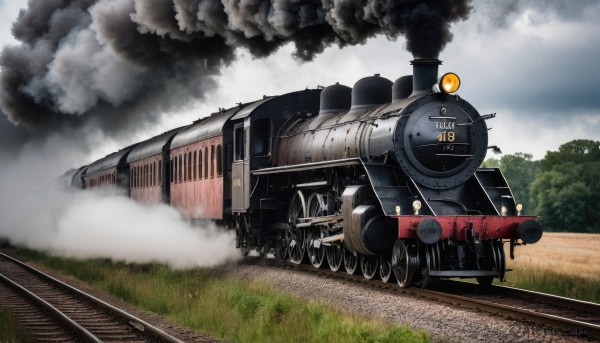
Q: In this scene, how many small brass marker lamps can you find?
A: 4